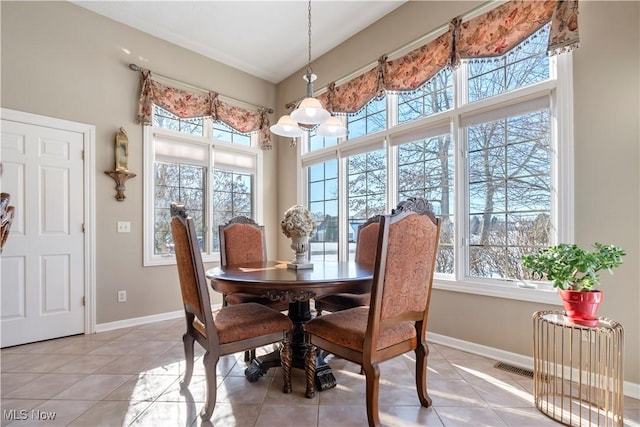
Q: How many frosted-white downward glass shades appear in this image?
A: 3